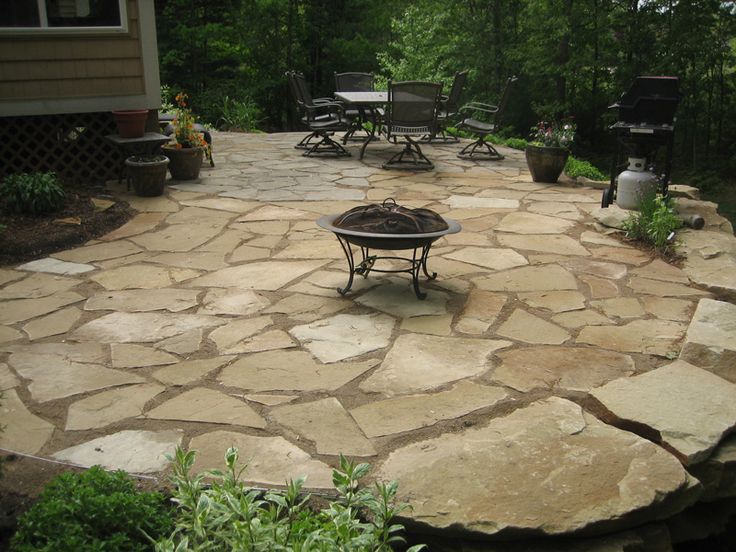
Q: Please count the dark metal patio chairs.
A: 6